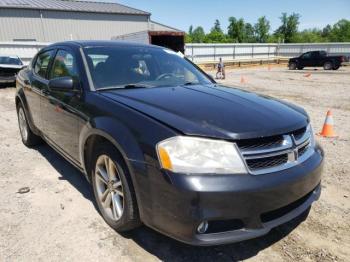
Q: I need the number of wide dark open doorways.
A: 1